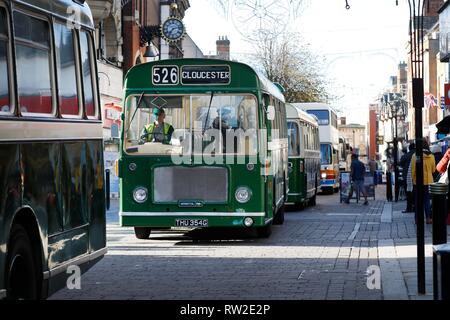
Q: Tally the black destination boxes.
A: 2